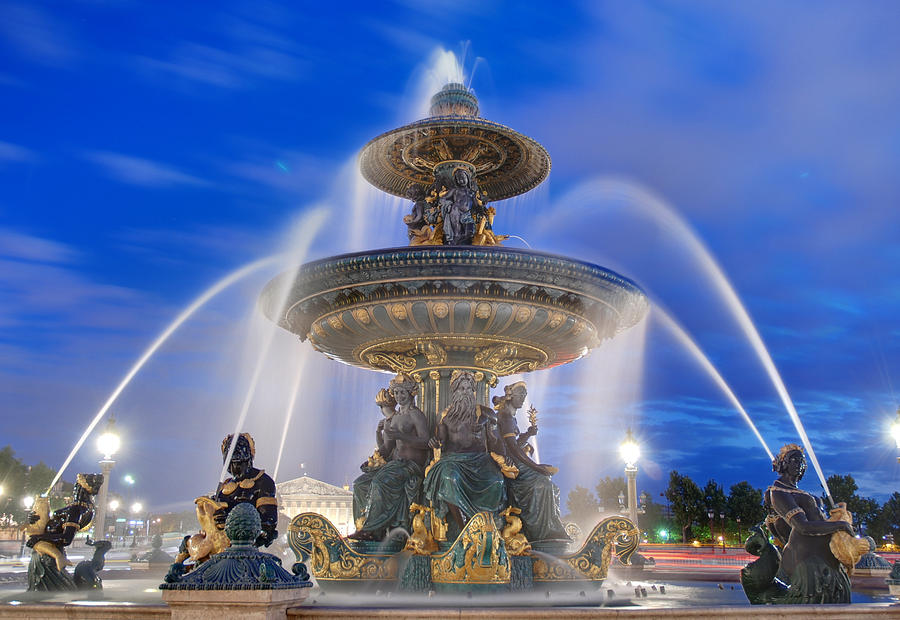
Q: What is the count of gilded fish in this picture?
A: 5